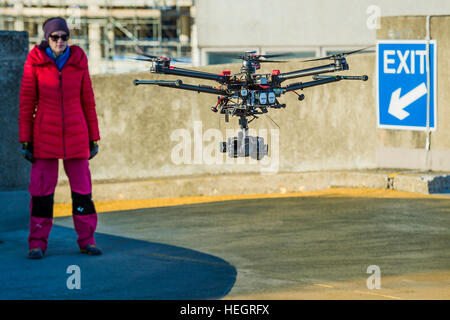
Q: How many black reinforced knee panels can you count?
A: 2